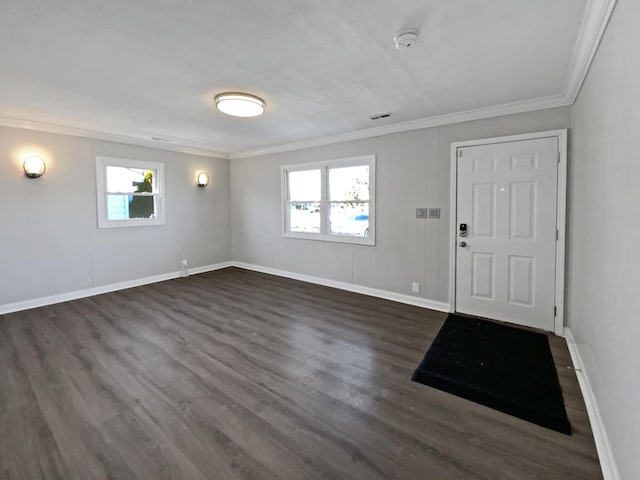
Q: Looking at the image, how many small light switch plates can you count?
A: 2